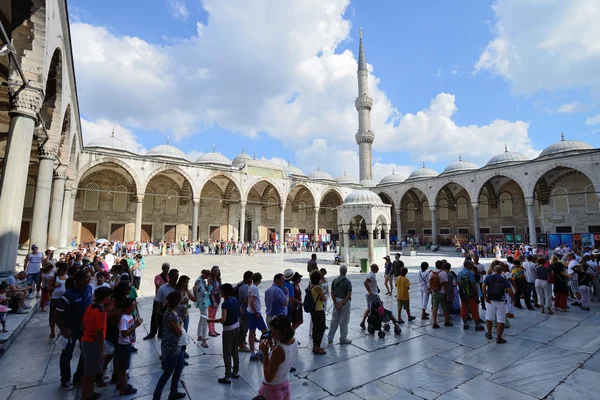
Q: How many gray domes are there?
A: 14